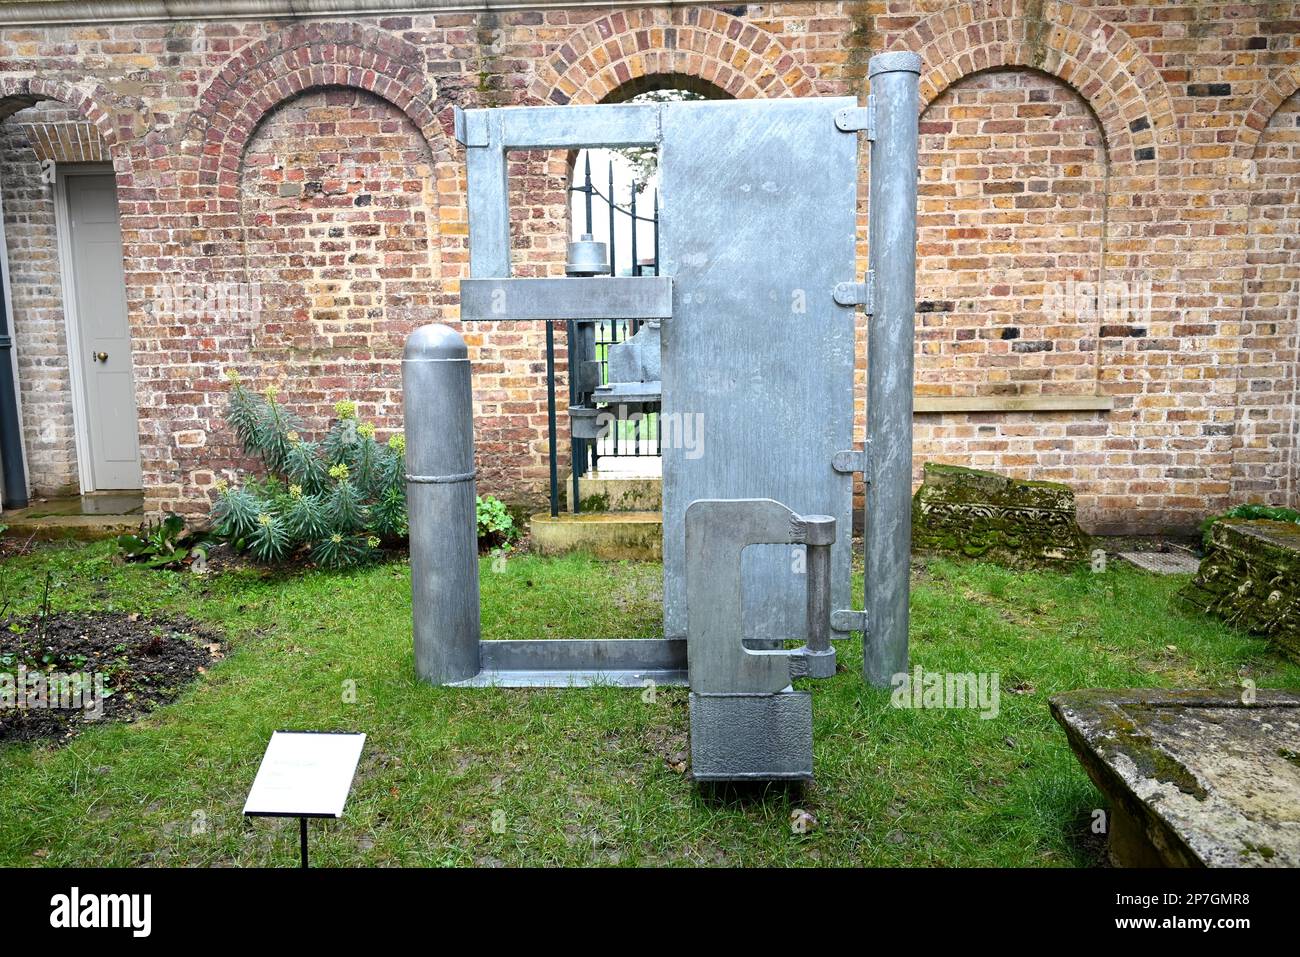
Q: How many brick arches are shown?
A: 5